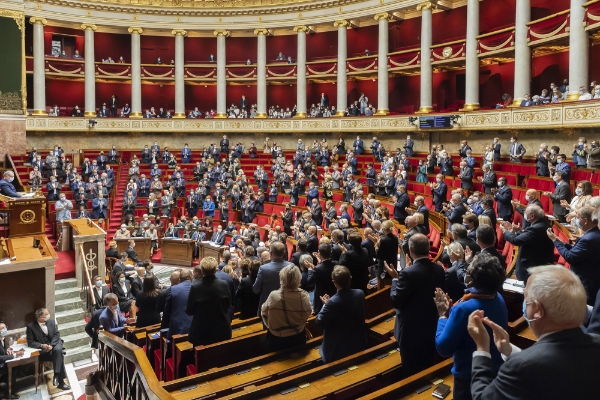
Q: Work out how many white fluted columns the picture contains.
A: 13